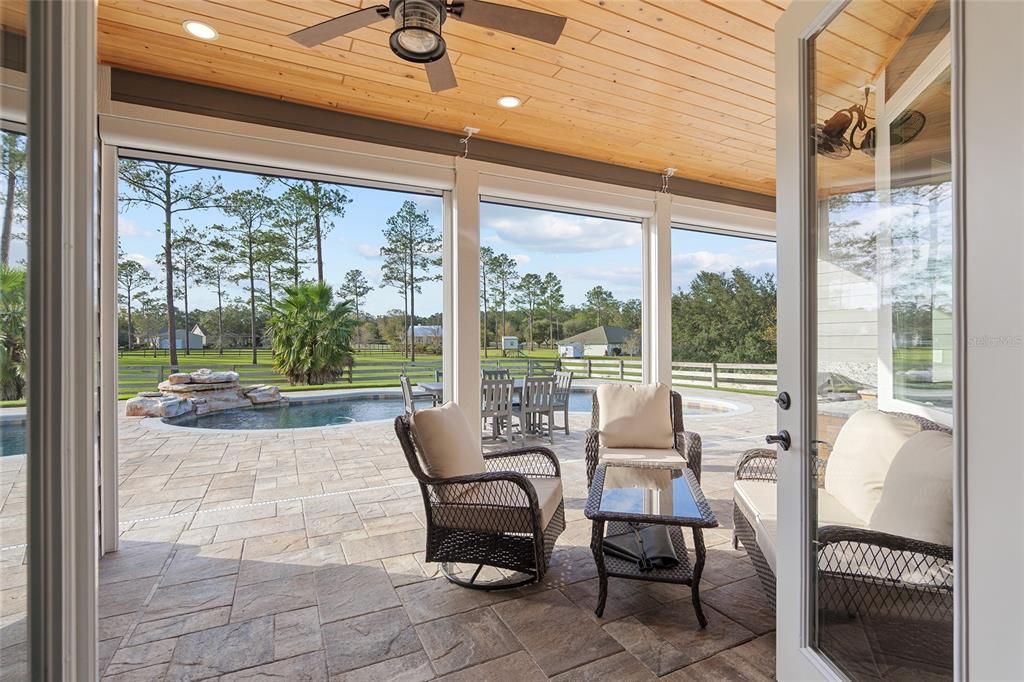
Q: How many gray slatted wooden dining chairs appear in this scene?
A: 6